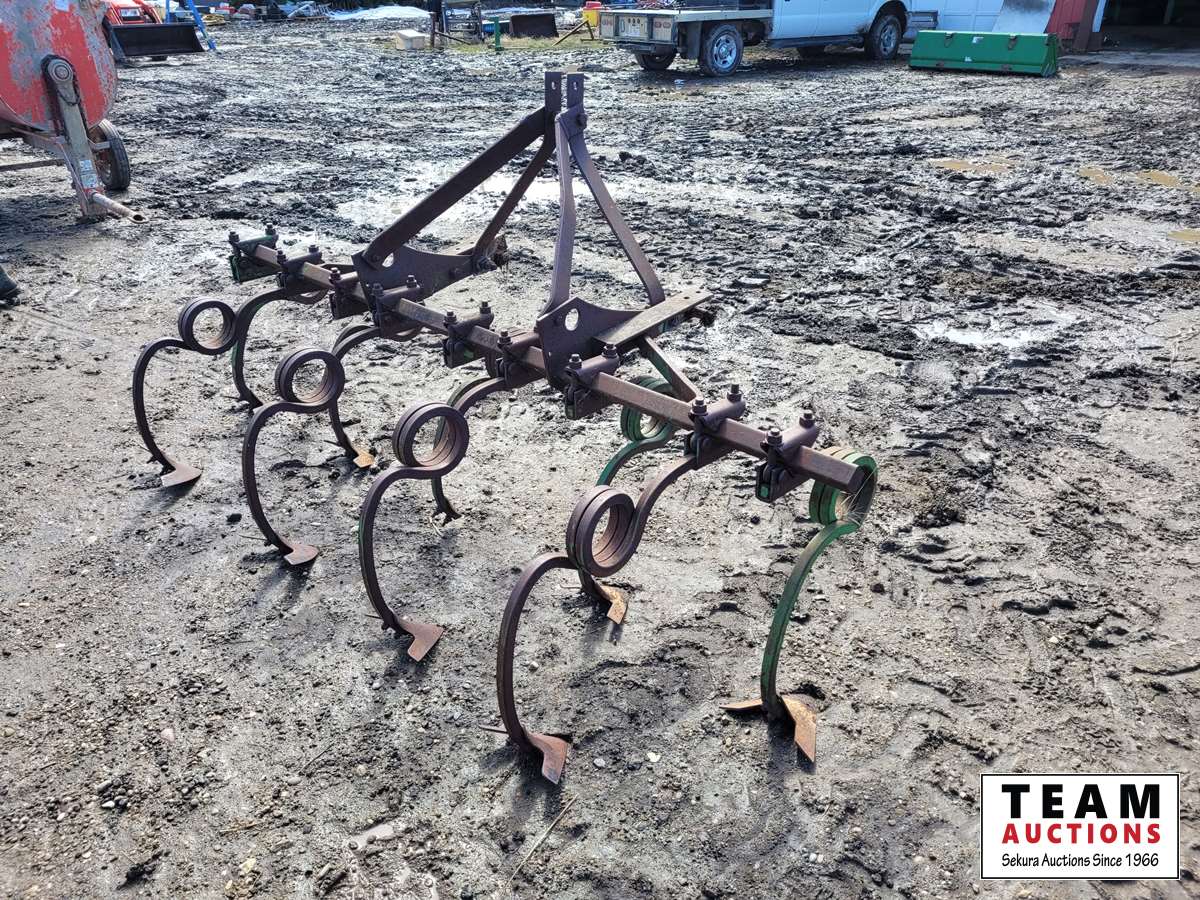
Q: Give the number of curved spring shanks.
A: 9